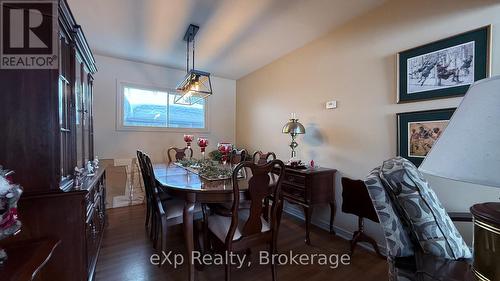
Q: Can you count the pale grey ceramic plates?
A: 0